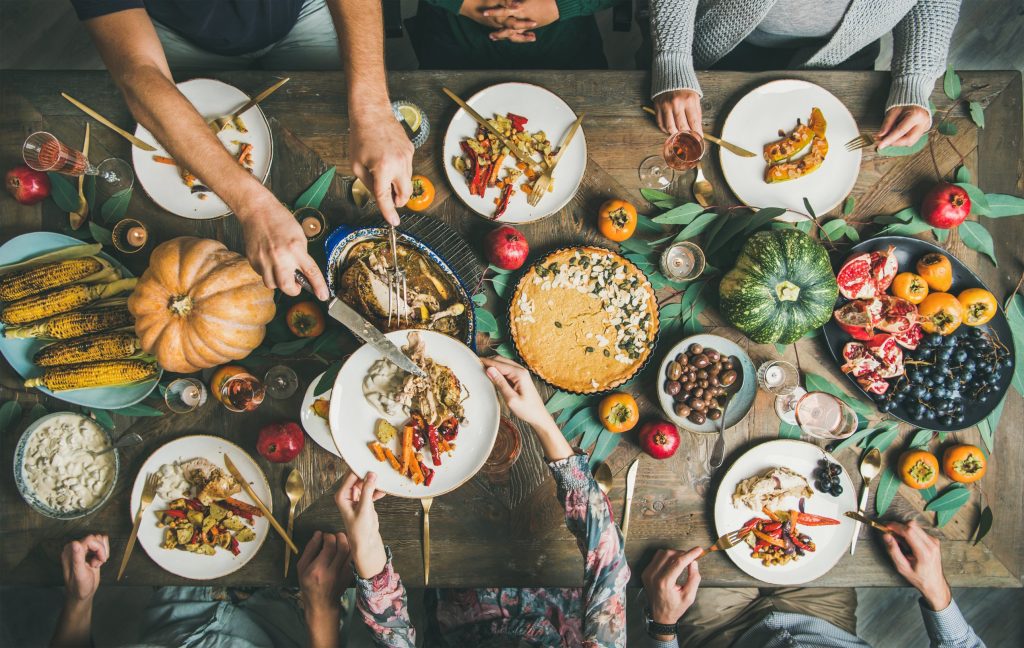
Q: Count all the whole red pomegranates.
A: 5